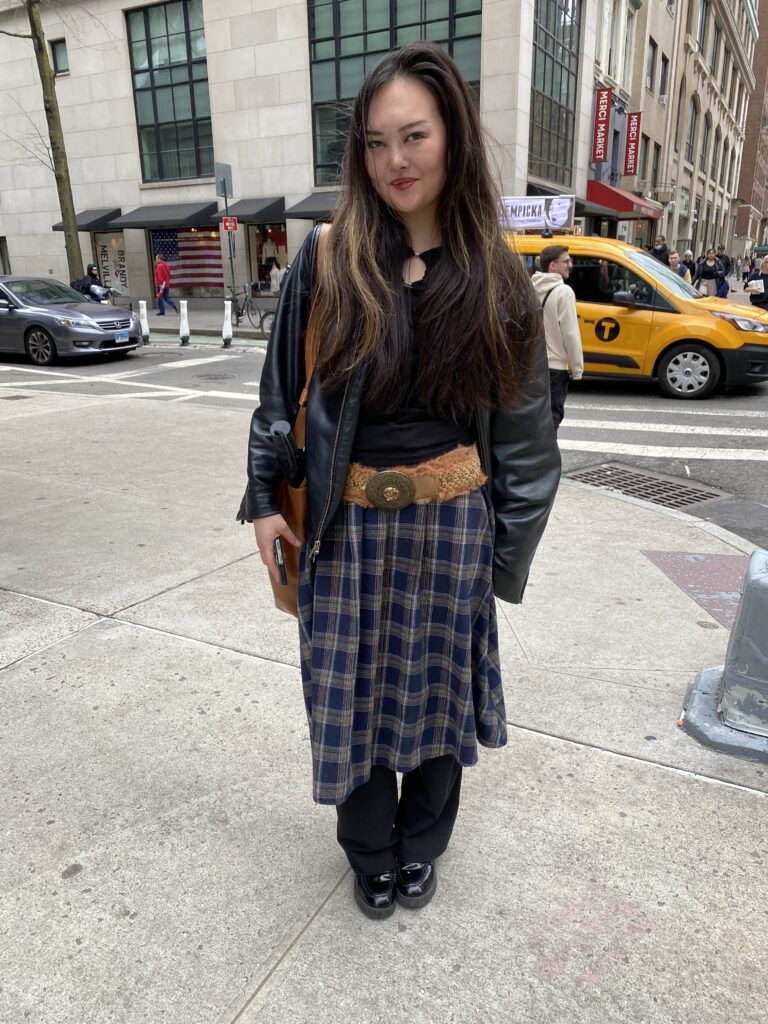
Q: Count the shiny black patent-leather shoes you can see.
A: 2